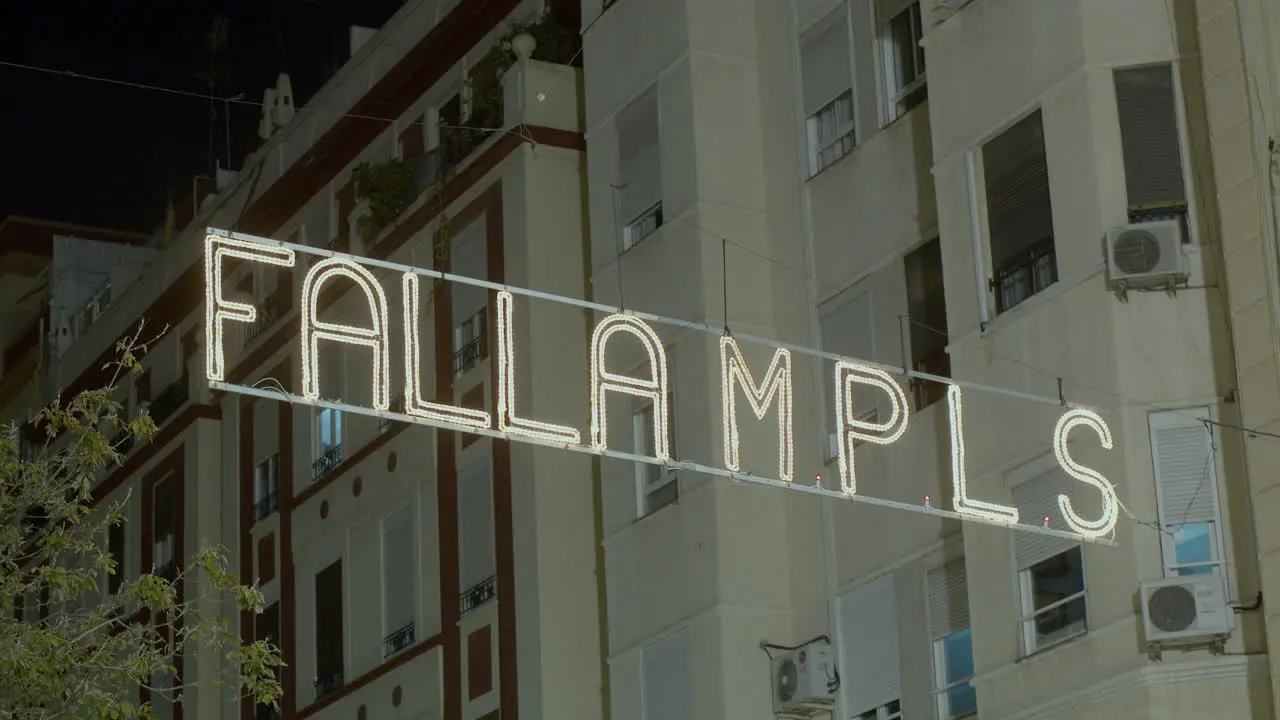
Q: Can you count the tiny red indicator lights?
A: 3